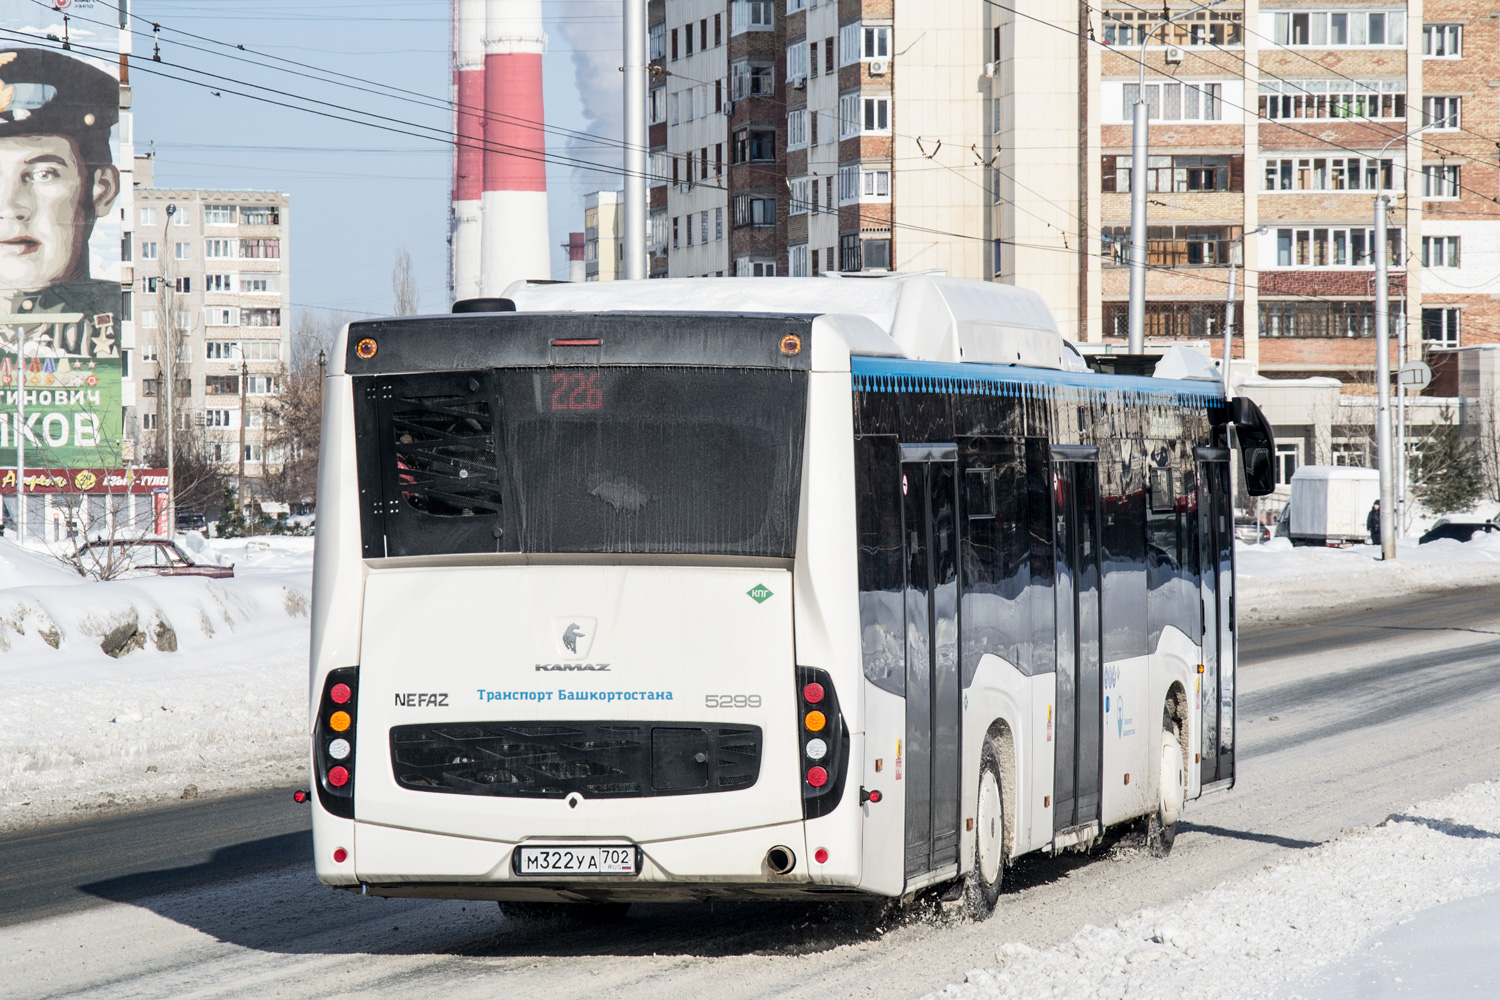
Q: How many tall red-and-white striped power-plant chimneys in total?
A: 2